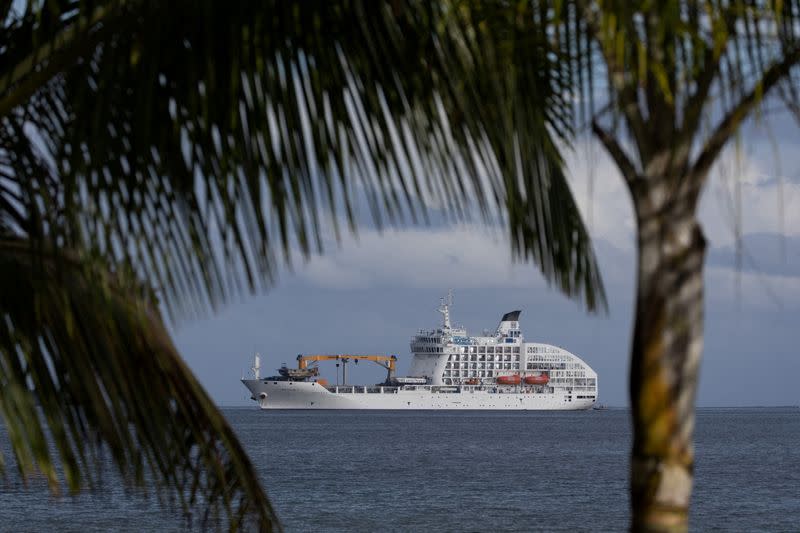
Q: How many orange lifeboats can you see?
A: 2